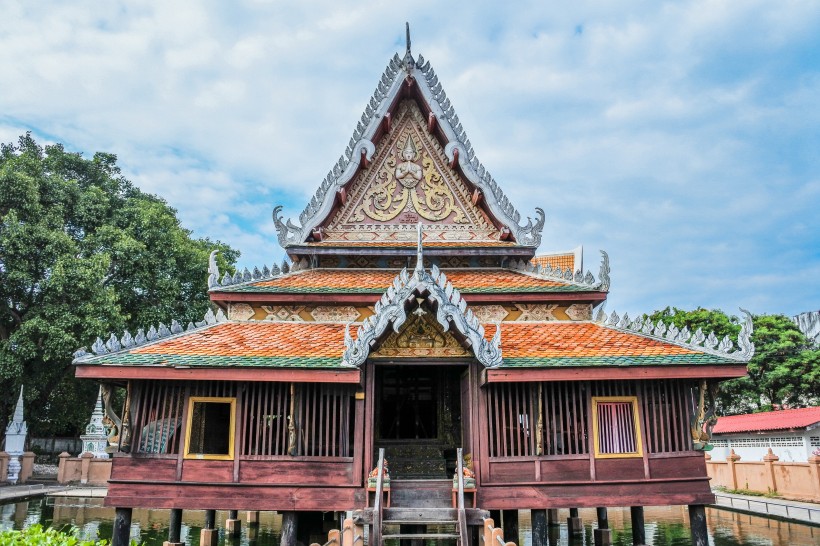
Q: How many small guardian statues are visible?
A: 2